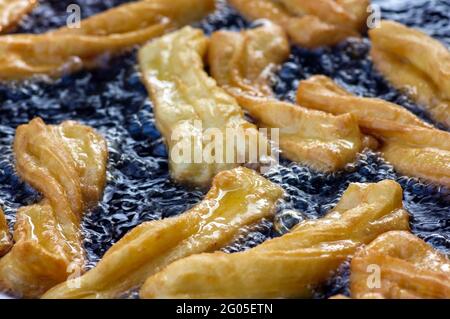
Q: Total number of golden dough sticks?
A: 12